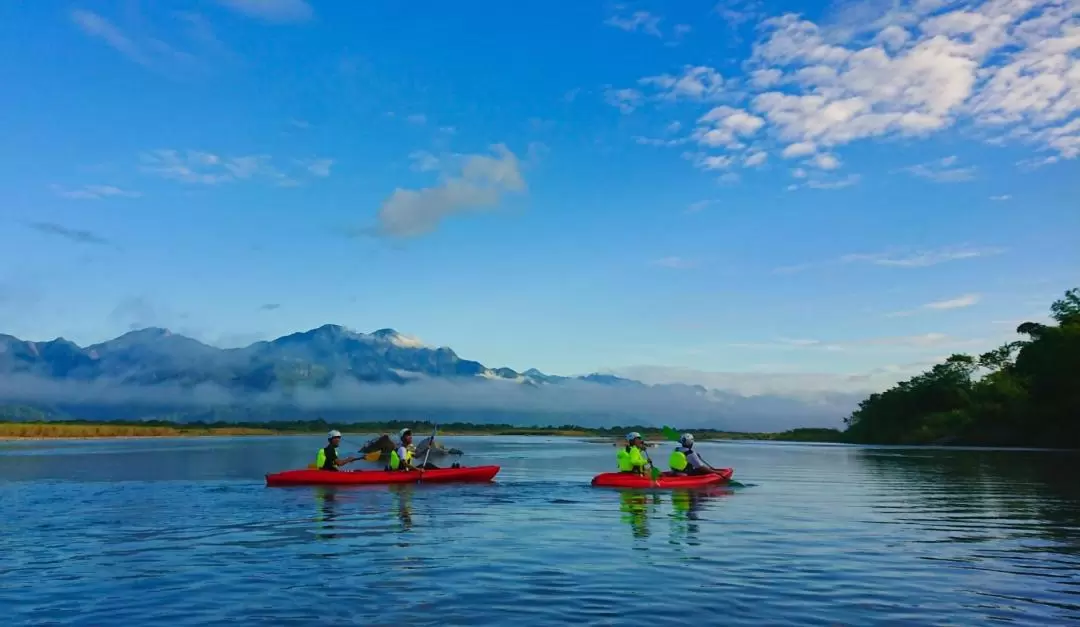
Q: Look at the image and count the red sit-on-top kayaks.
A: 2